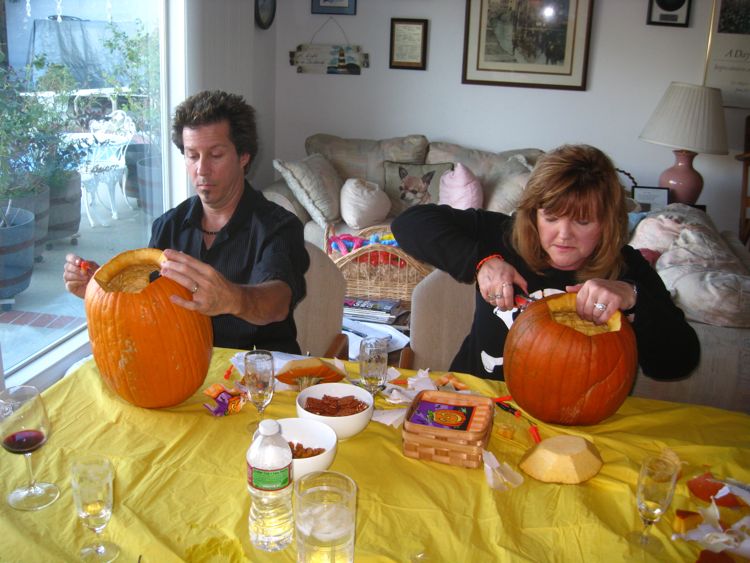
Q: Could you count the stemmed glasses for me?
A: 5